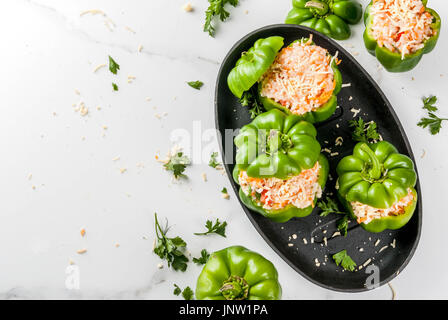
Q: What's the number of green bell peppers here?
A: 6